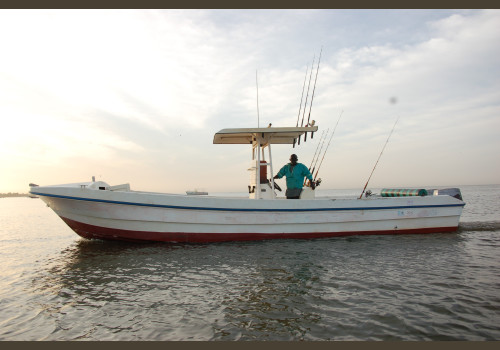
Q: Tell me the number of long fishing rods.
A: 7